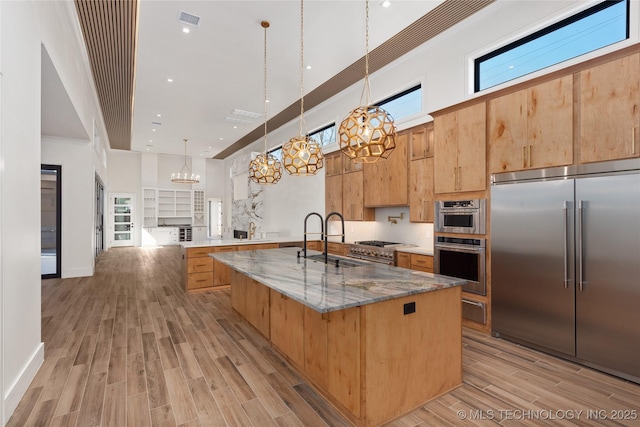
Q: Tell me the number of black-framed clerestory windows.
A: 4